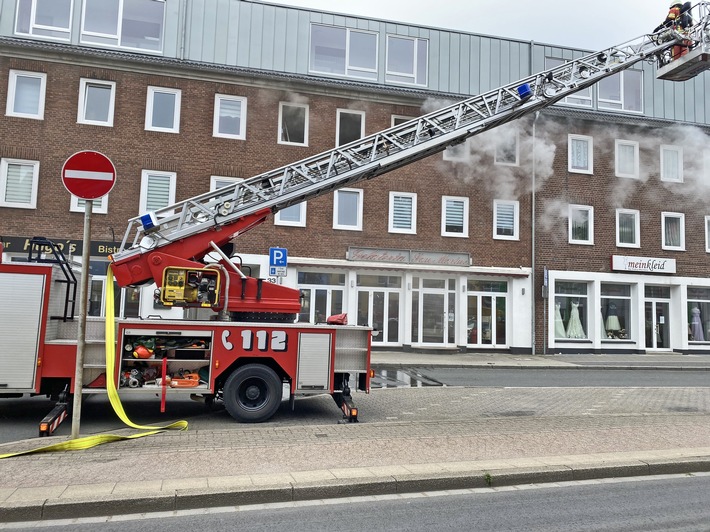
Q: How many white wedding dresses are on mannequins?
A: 2